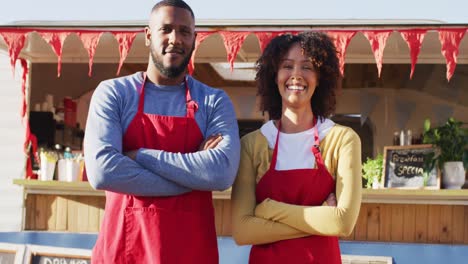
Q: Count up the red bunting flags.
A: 11